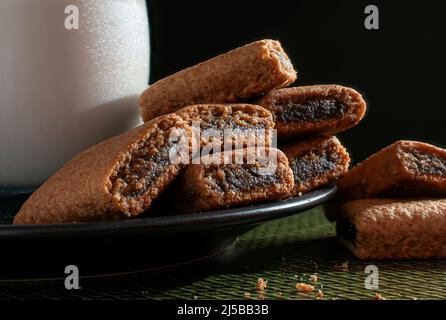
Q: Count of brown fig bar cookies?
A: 8